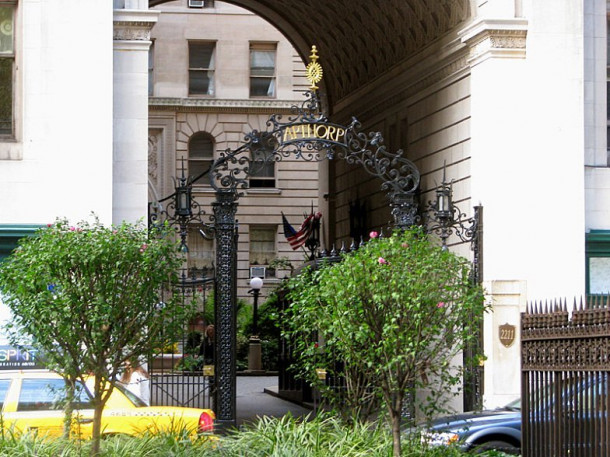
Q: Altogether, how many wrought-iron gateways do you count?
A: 1